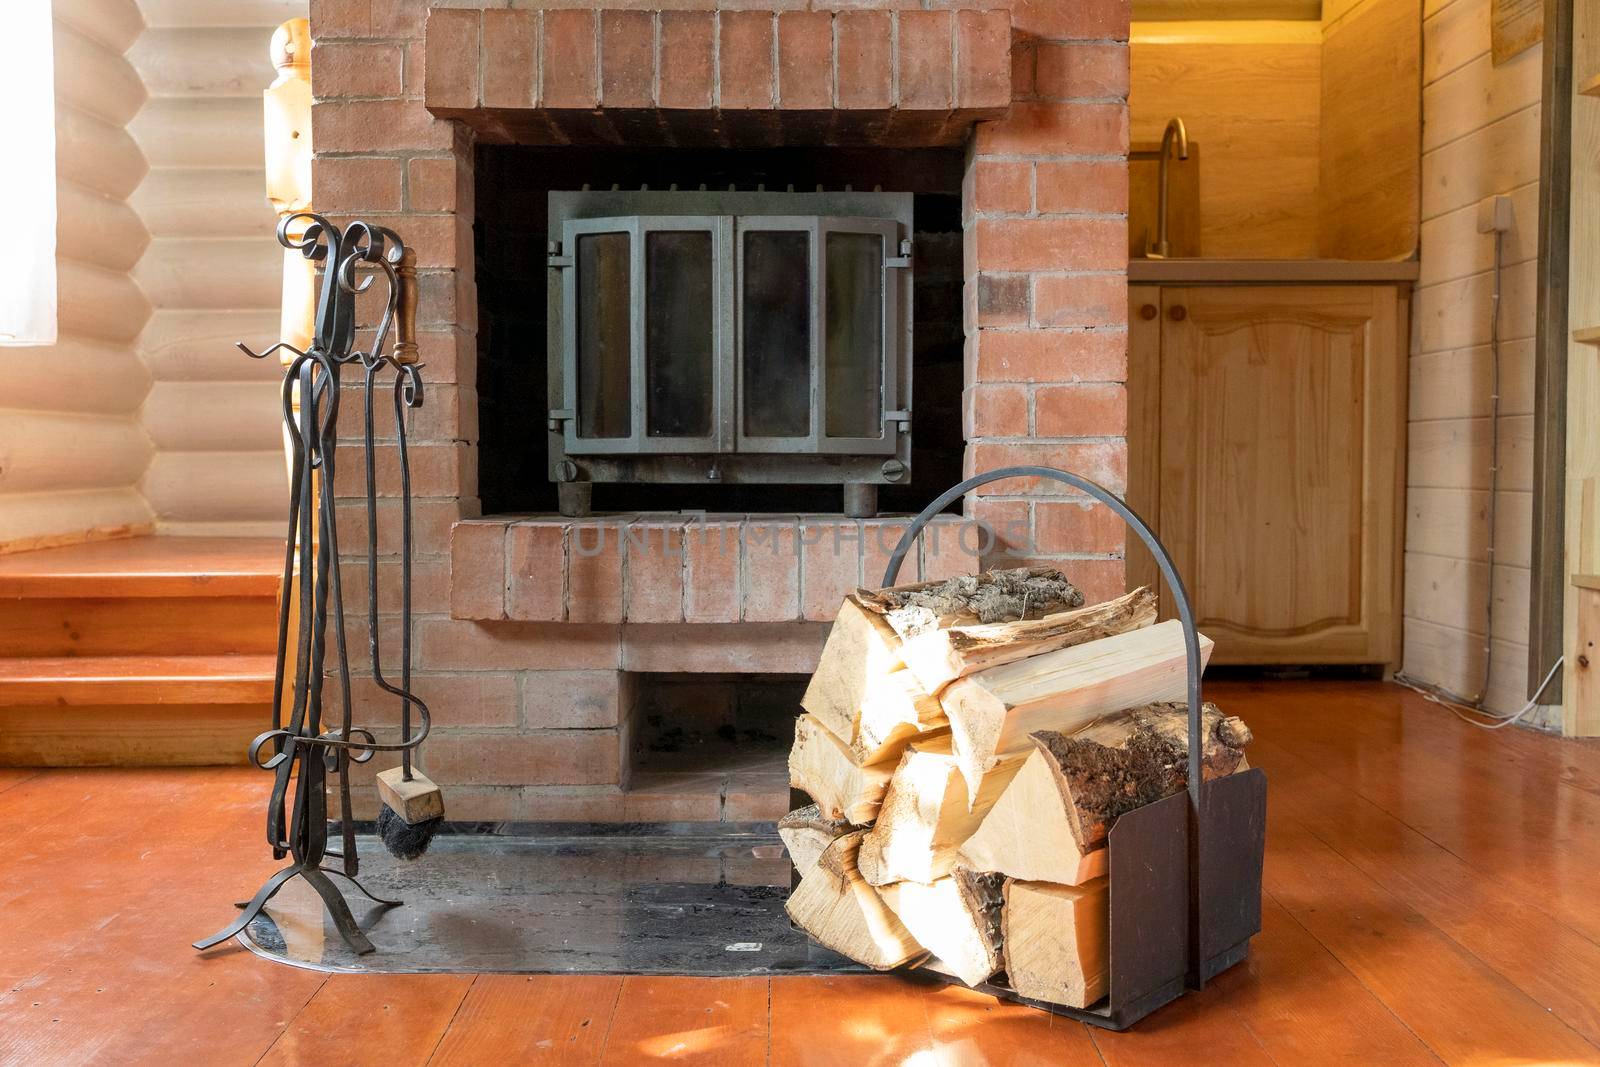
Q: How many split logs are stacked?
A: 11